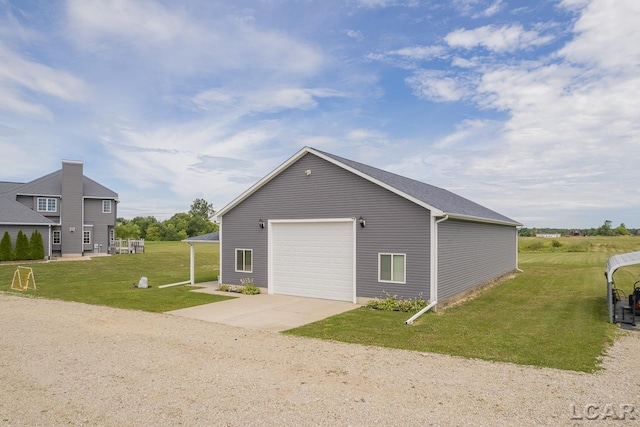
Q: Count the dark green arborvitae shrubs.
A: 3